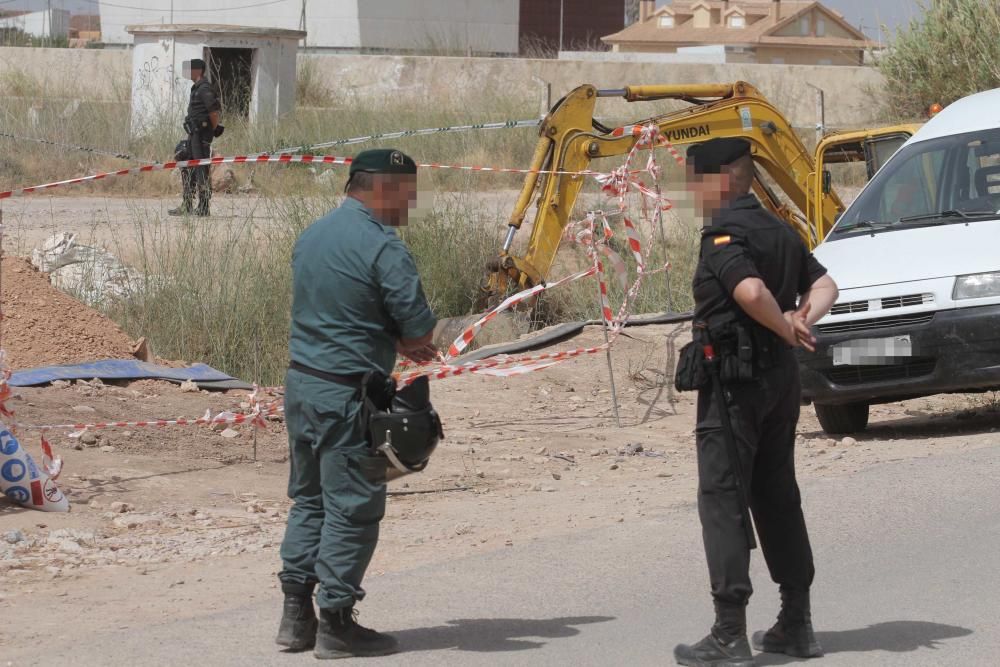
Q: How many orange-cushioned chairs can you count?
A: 0